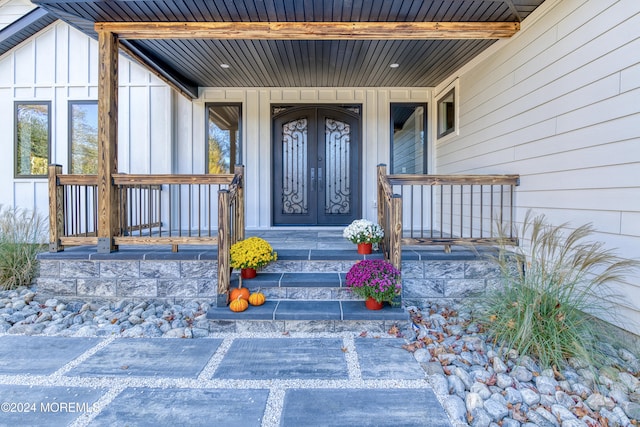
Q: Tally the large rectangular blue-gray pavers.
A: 7